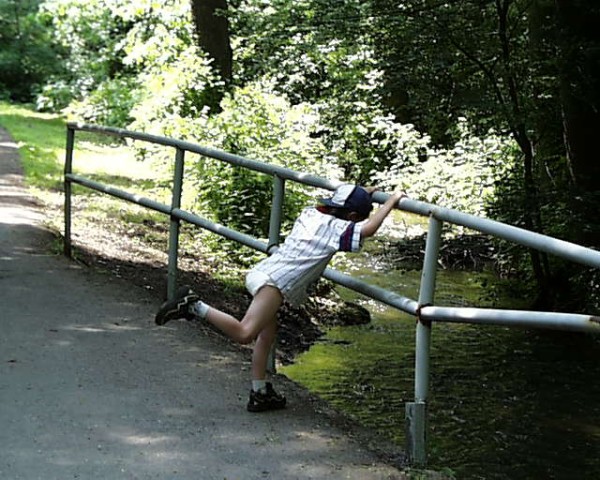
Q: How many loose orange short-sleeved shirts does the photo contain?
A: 0